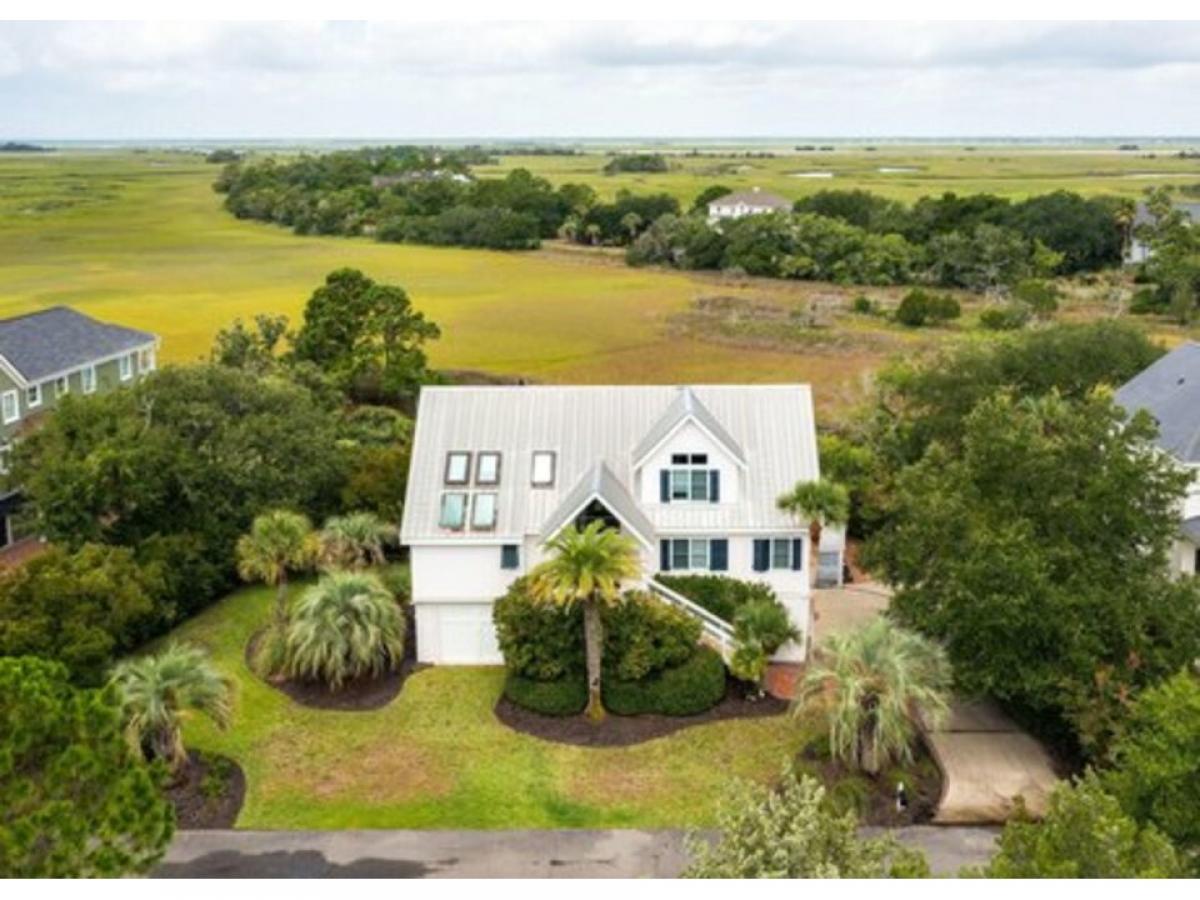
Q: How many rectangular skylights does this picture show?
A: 5